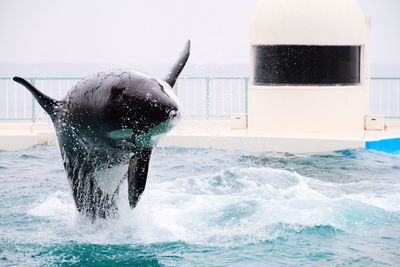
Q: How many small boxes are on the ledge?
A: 2